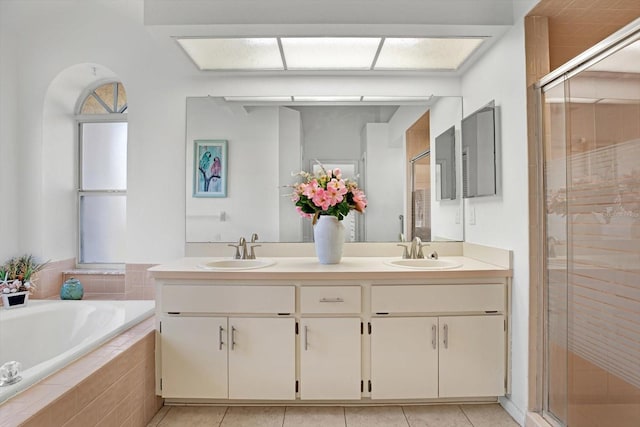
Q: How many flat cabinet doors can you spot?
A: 5